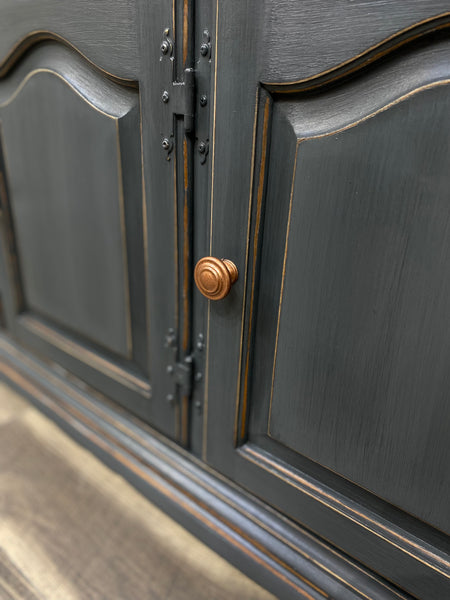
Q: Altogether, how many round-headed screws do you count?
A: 12